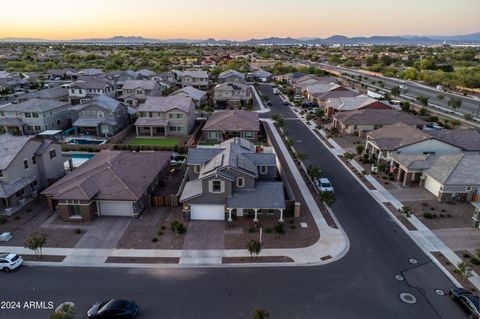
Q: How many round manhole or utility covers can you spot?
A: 4